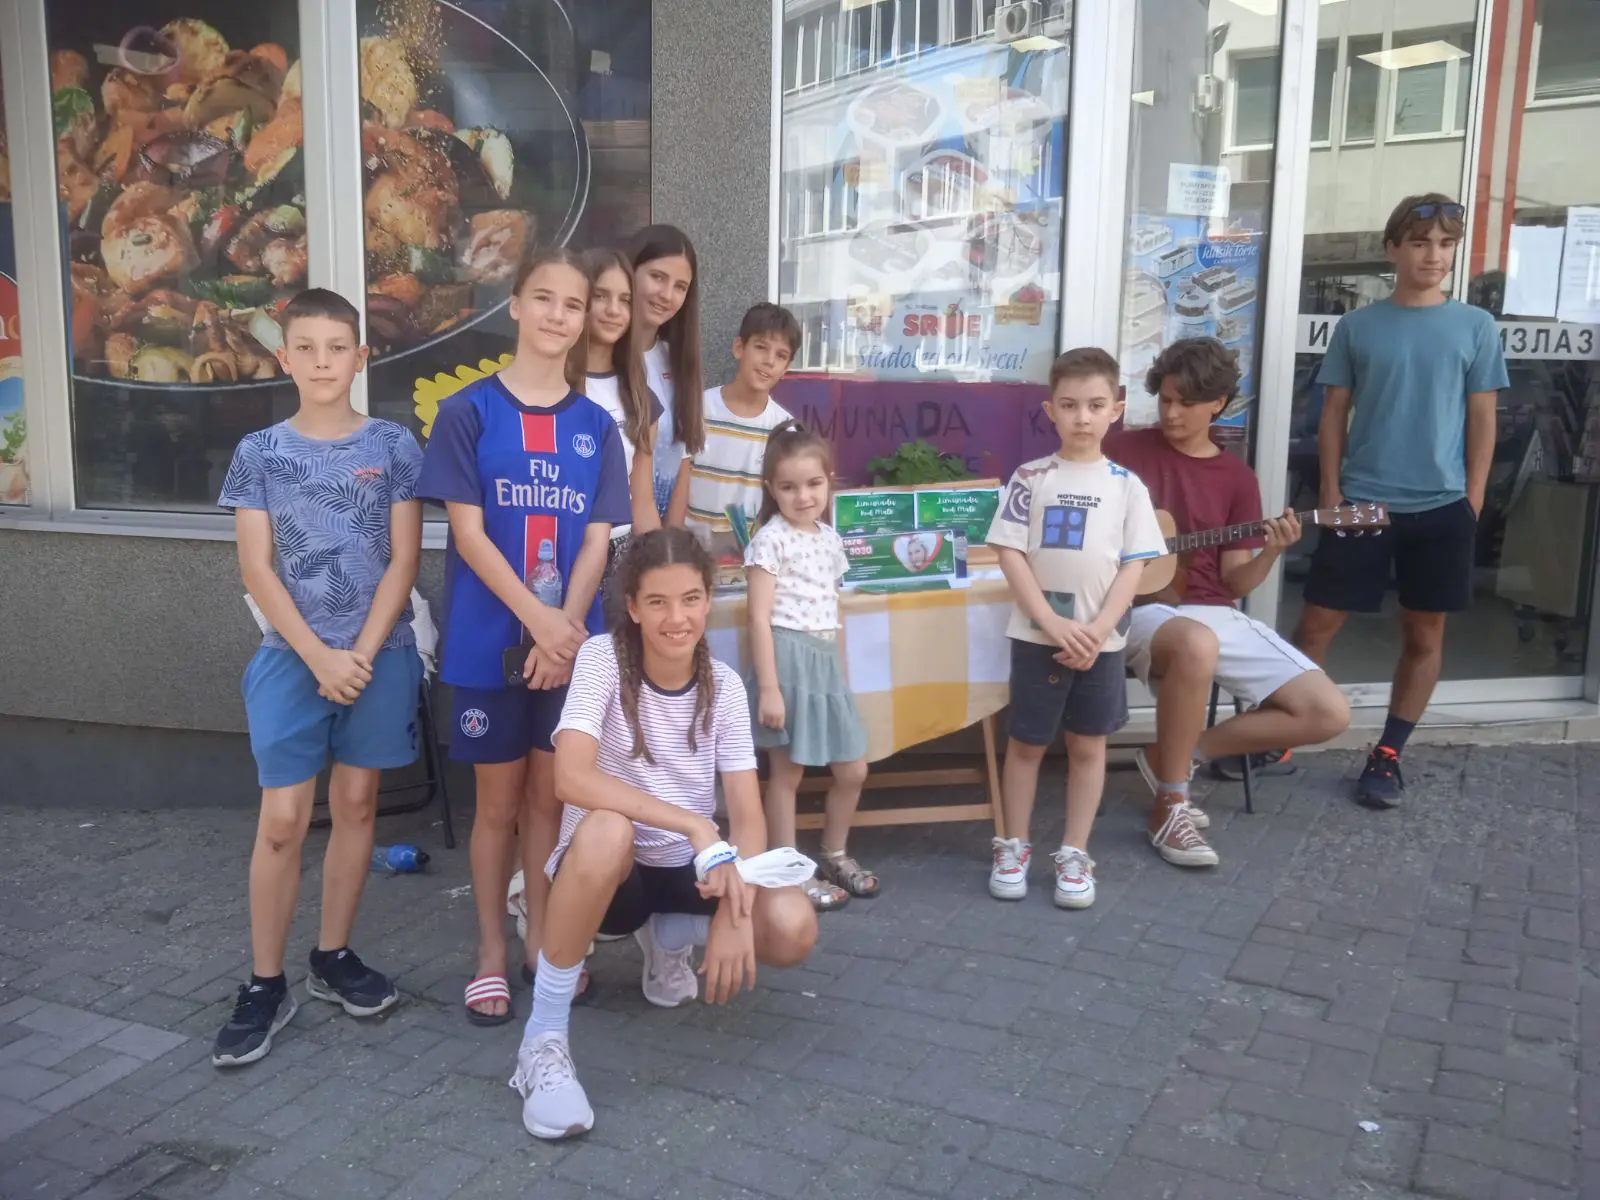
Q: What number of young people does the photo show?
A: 10